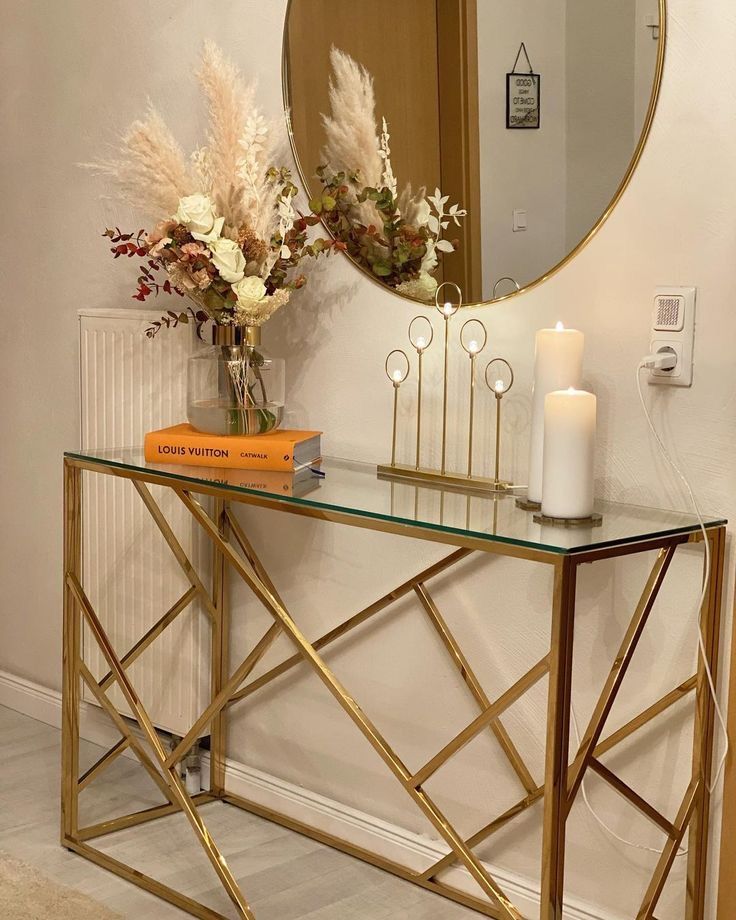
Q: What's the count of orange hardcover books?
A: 1